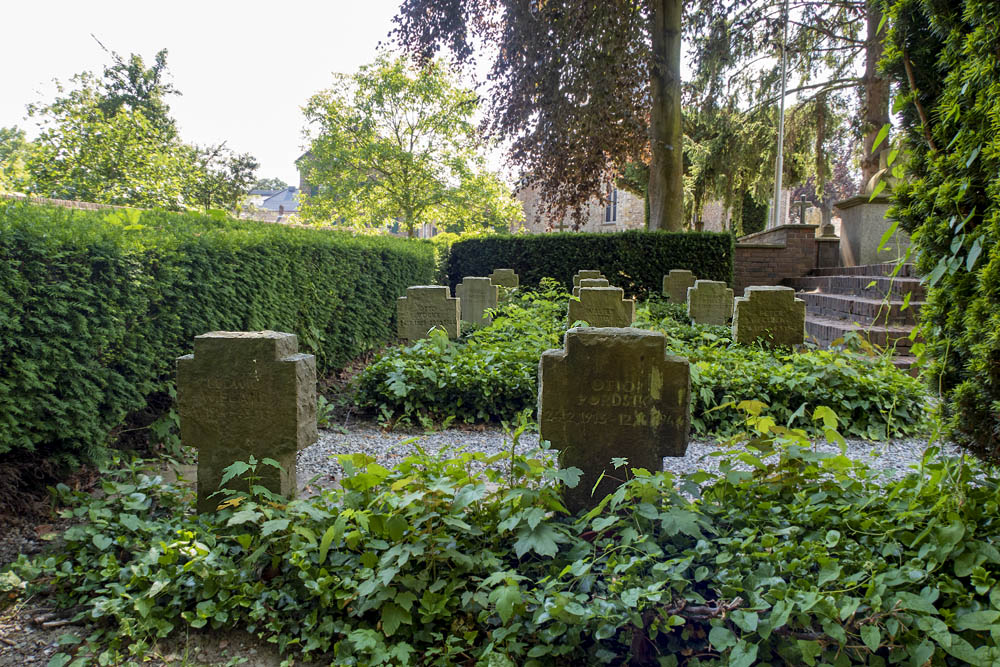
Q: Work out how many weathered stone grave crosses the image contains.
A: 11